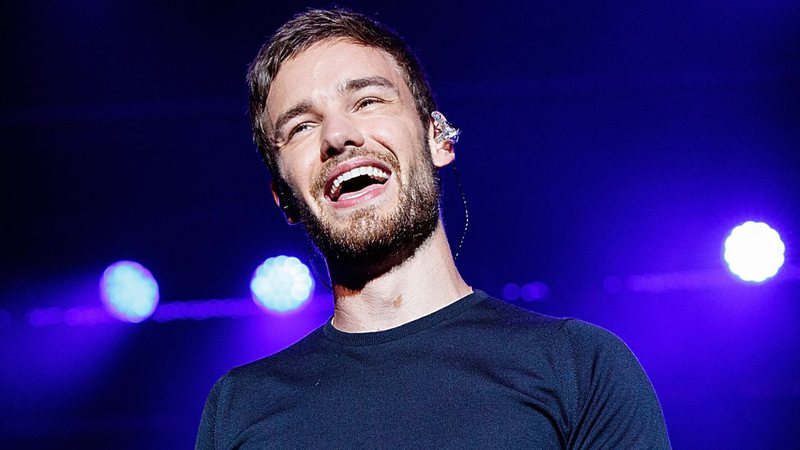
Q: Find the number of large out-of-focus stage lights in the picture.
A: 3